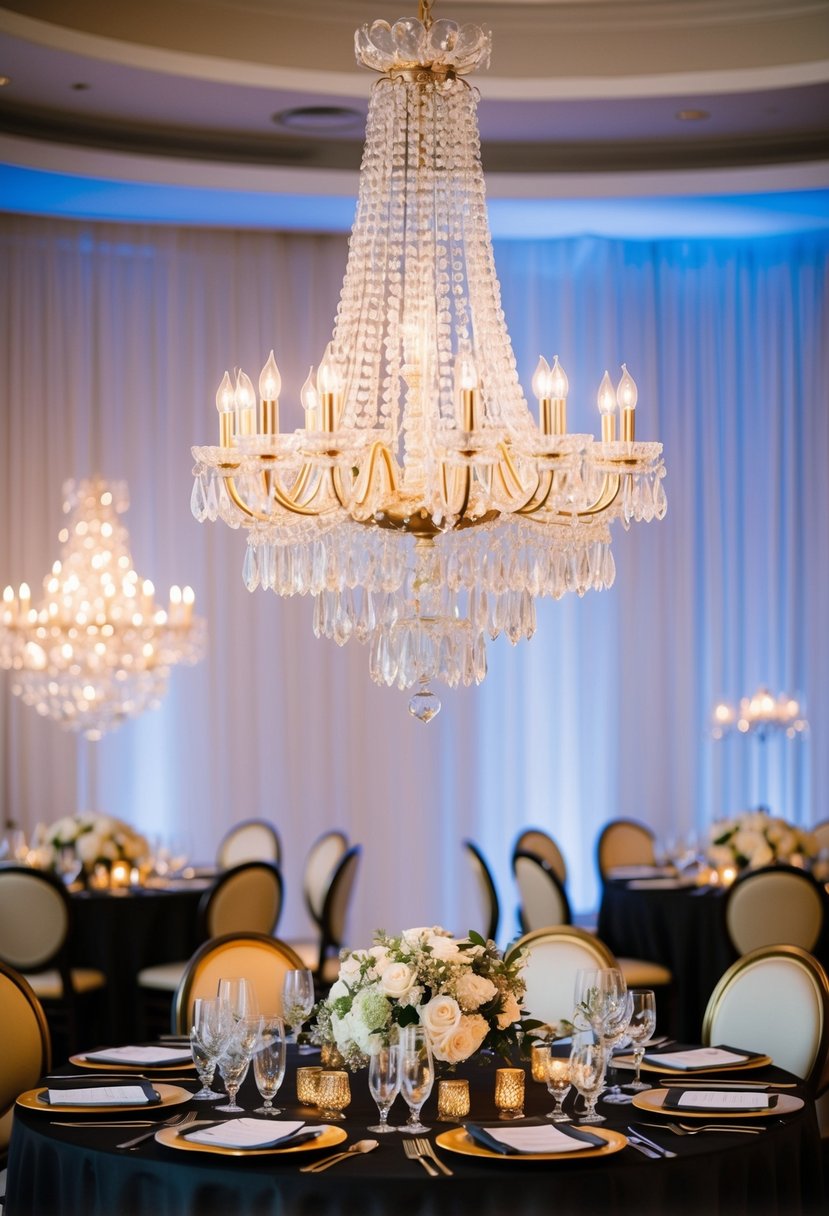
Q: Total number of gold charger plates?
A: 6